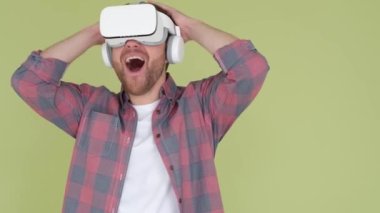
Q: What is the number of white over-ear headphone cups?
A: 2